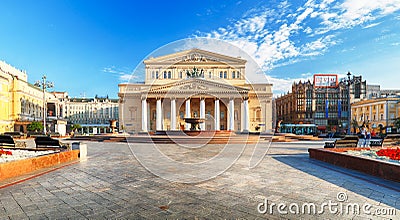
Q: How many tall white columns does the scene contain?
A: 8